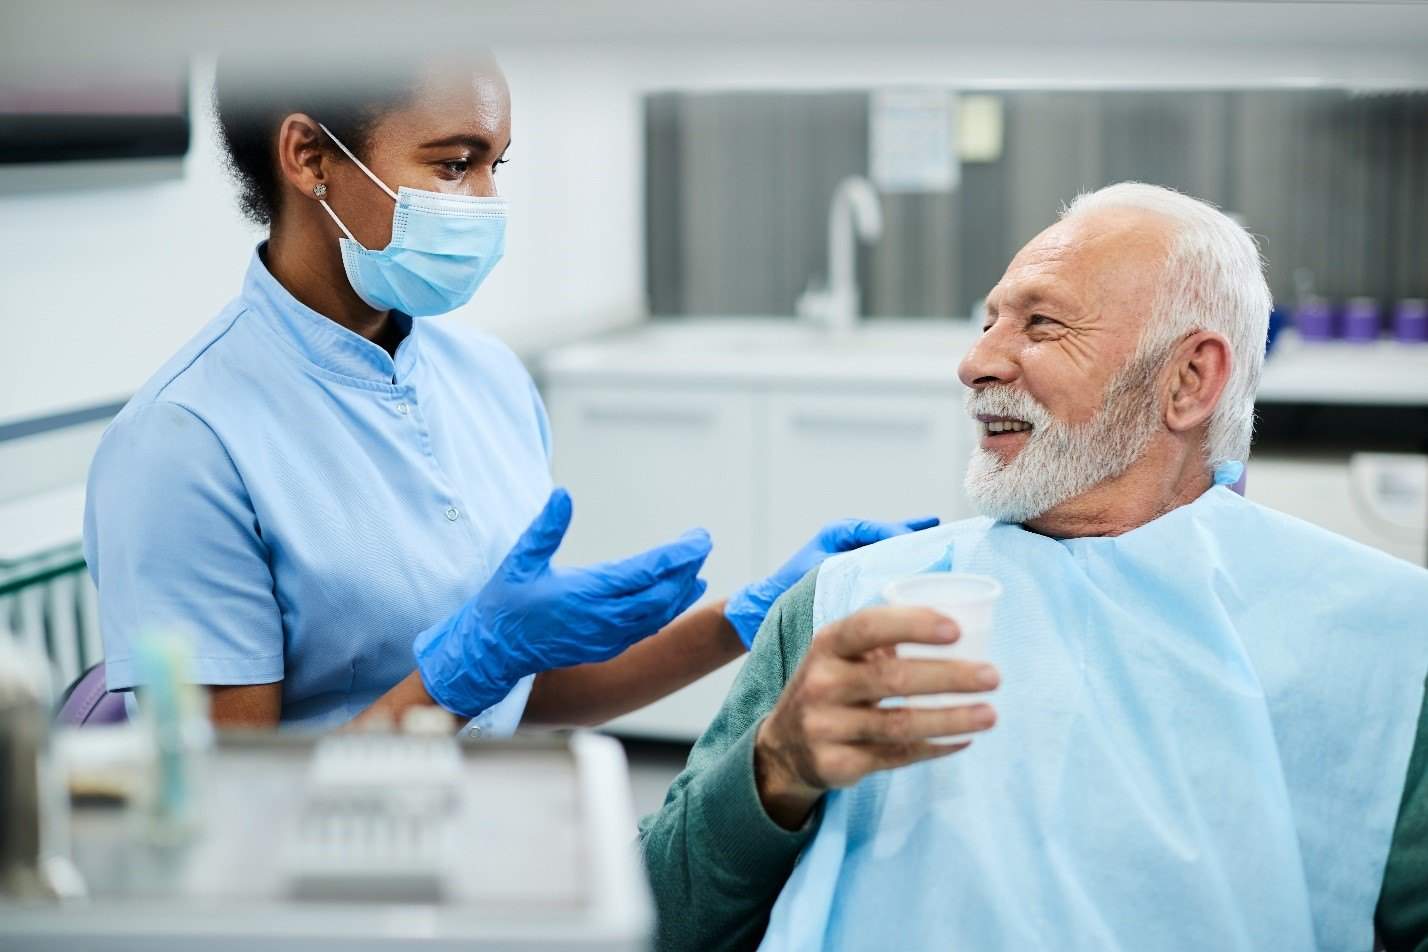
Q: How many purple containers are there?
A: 3